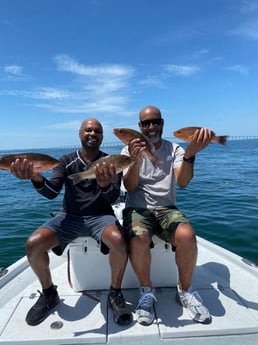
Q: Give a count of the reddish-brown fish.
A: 4